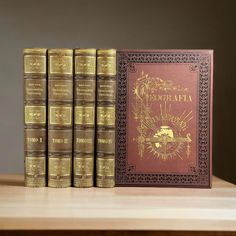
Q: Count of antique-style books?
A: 5